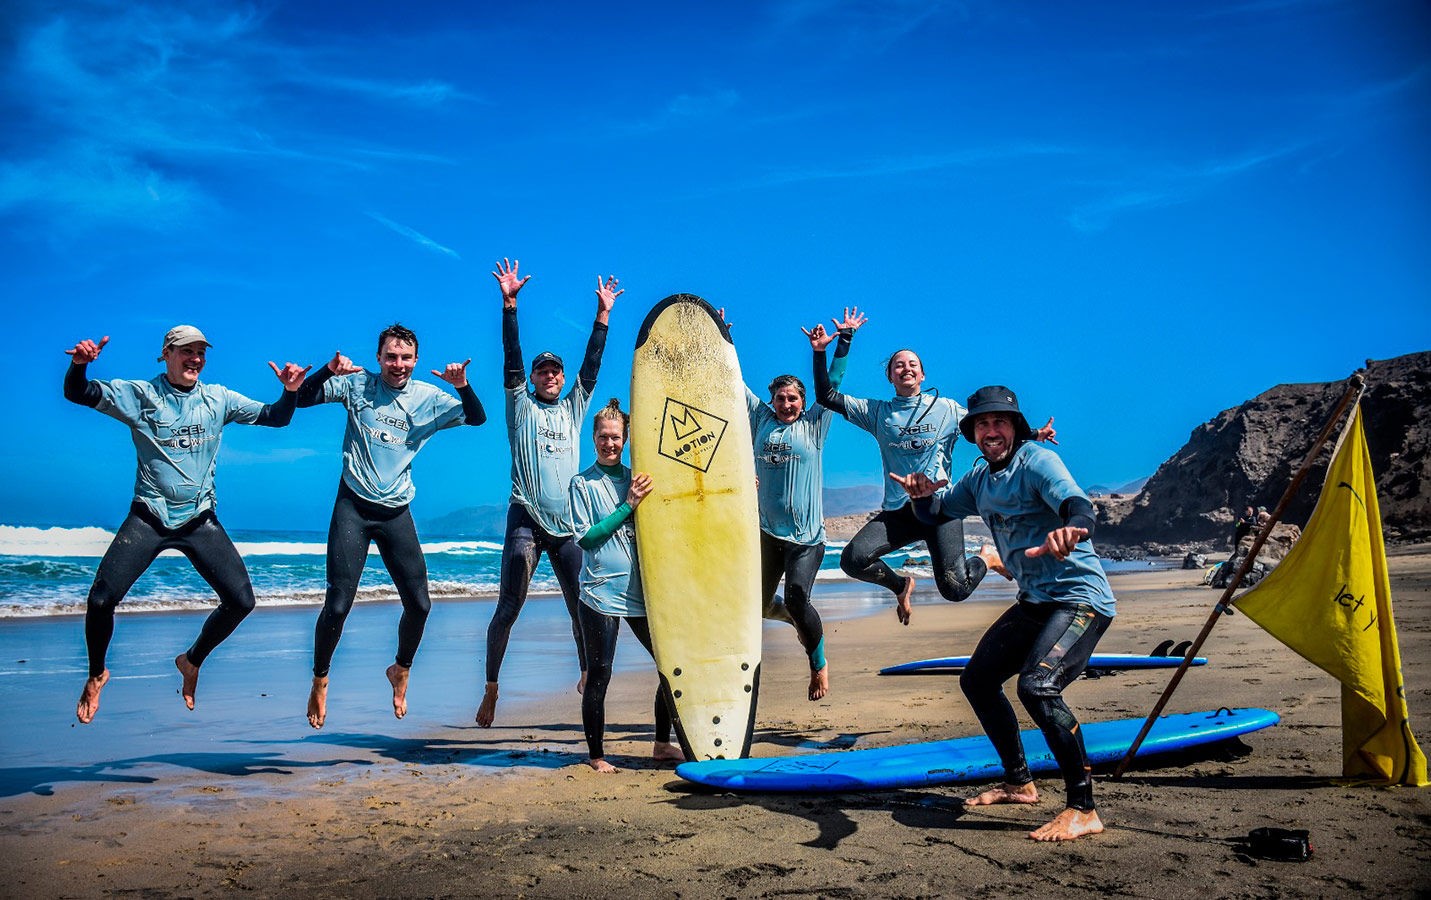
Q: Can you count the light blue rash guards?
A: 7